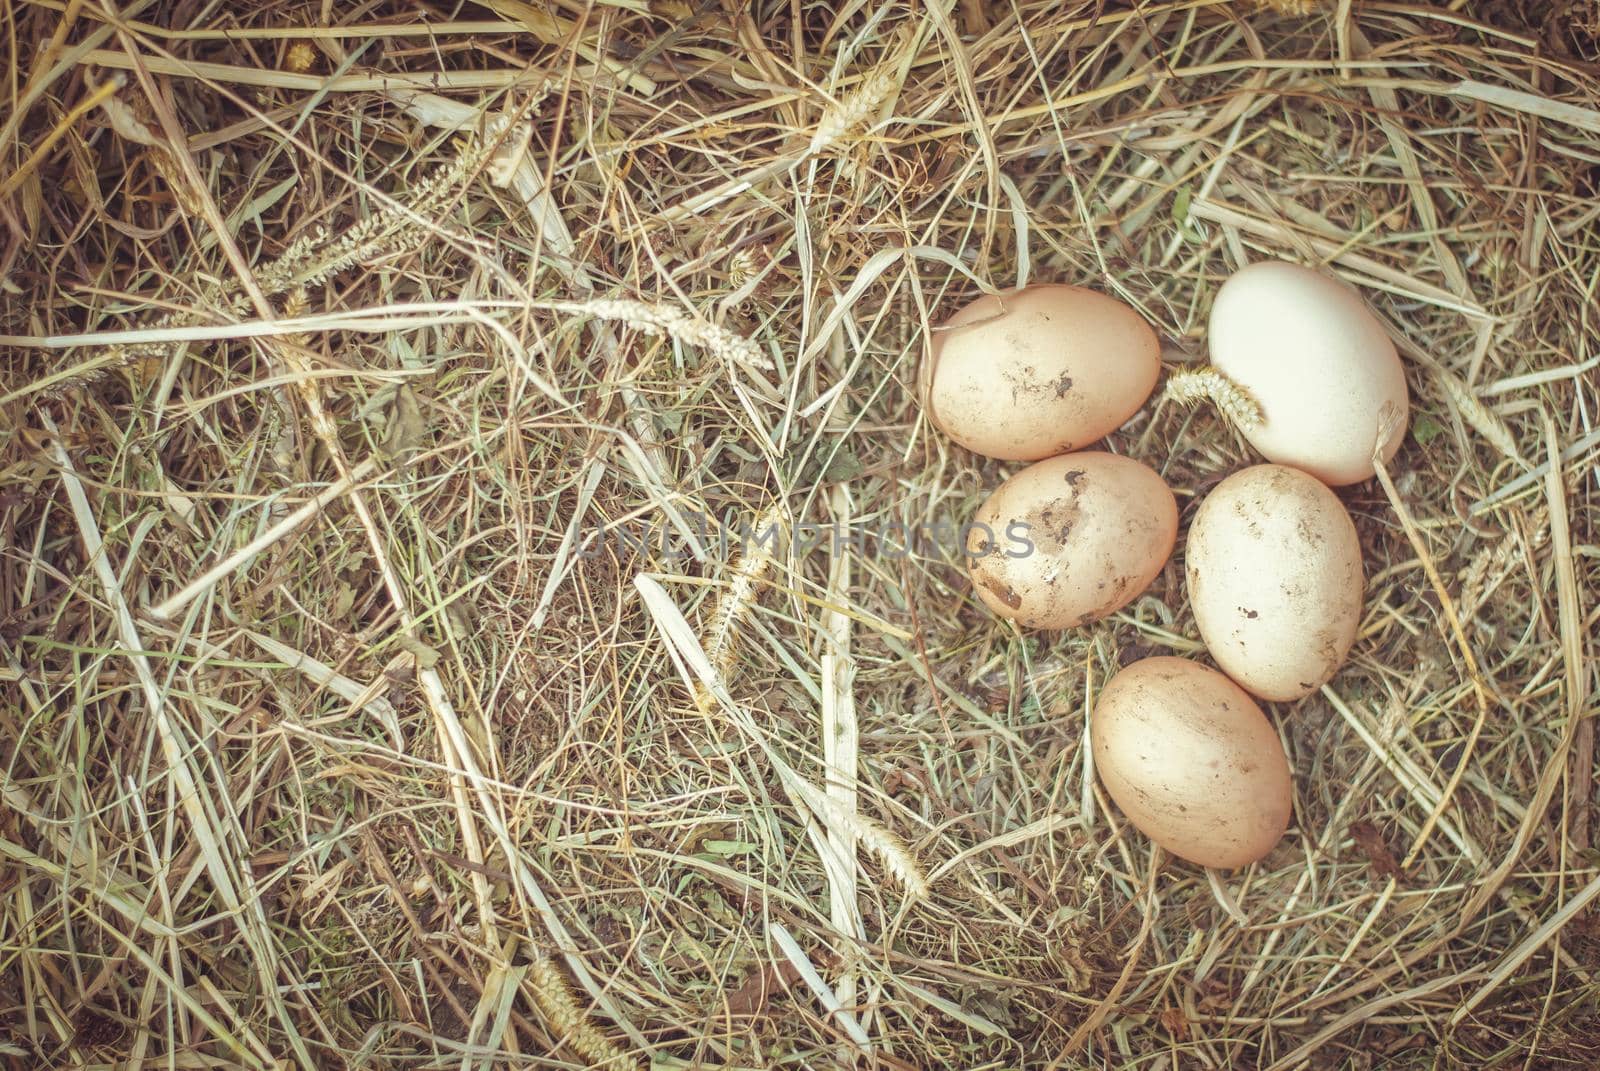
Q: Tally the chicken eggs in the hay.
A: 5